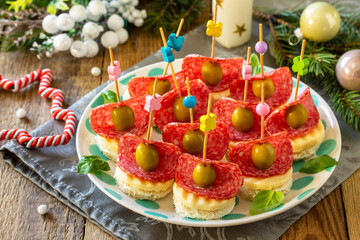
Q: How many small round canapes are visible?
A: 11